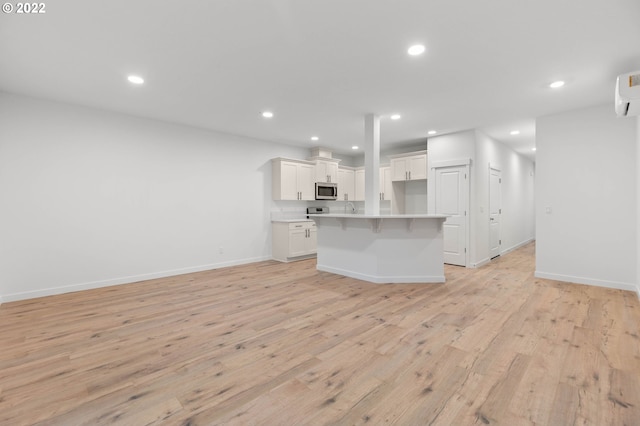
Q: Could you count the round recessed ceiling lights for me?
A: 10